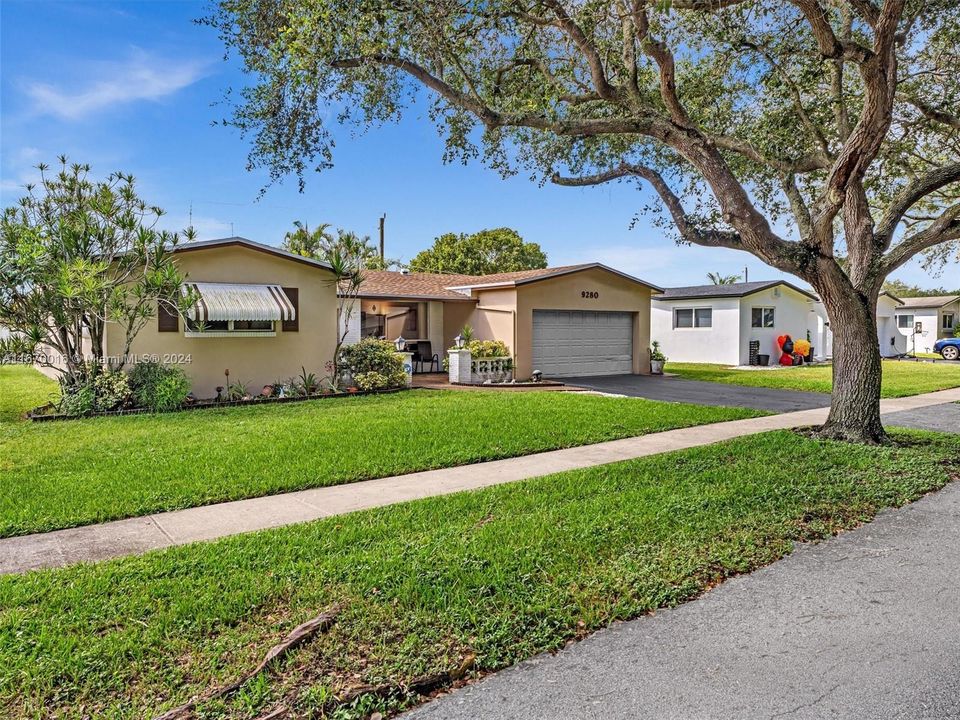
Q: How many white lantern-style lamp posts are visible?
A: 2